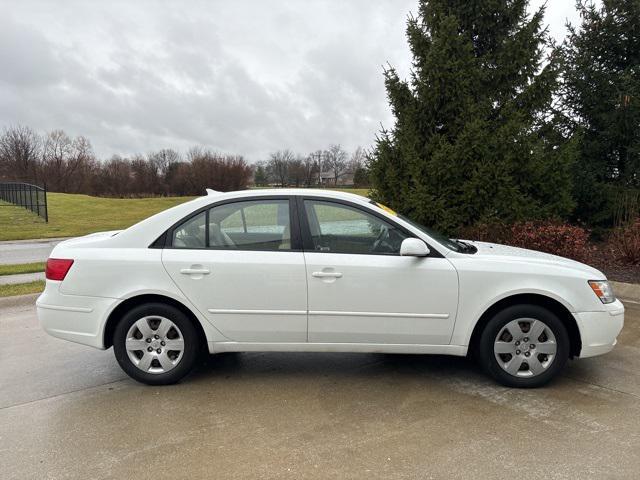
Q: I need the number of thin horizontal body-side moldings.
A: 2